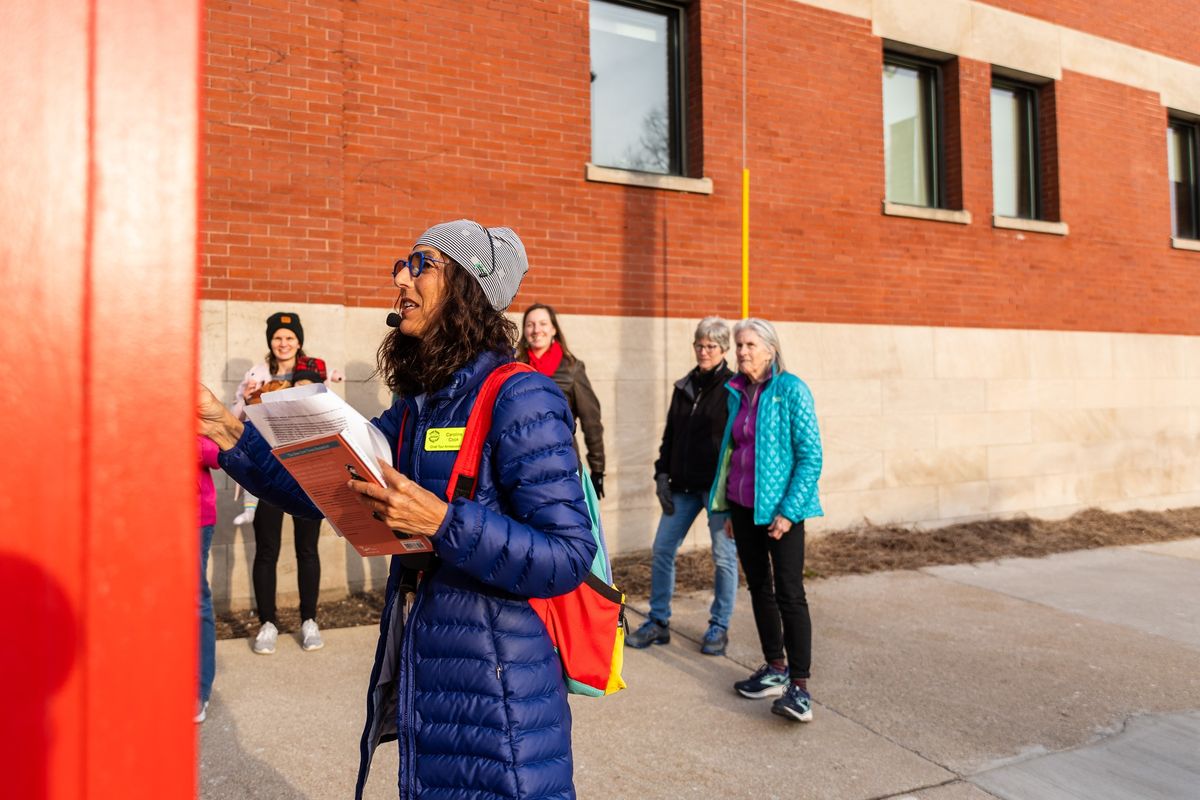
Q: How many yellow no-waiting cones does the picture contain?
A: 0